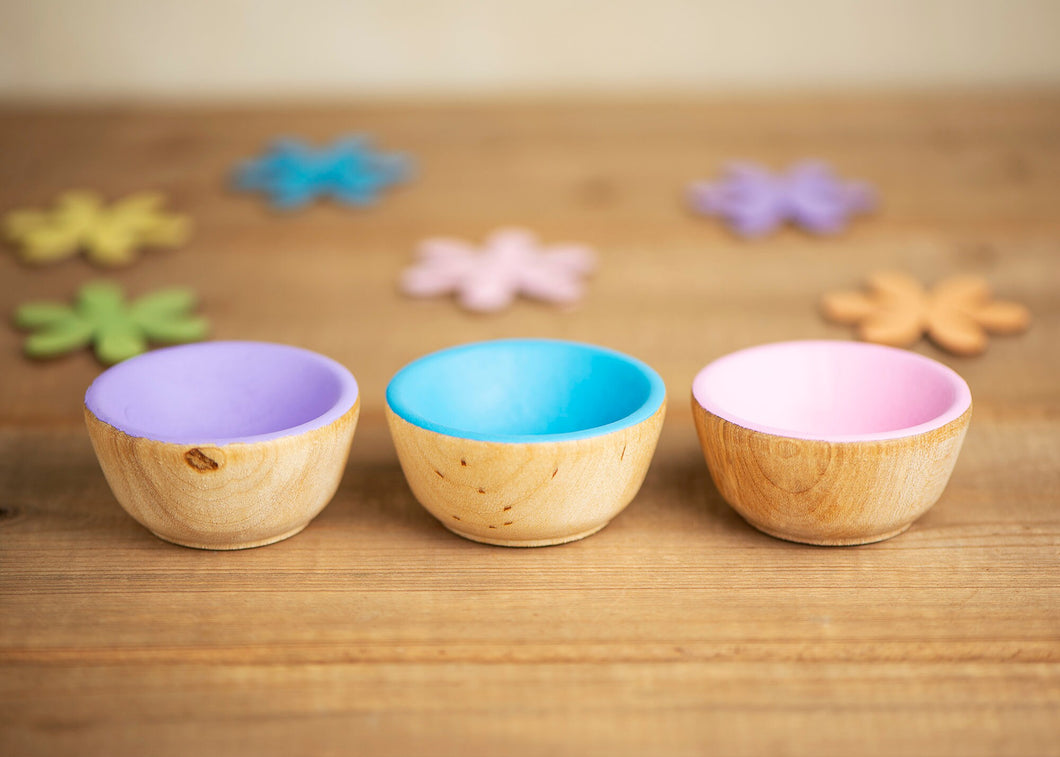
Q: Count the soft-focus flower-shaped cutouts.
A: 6